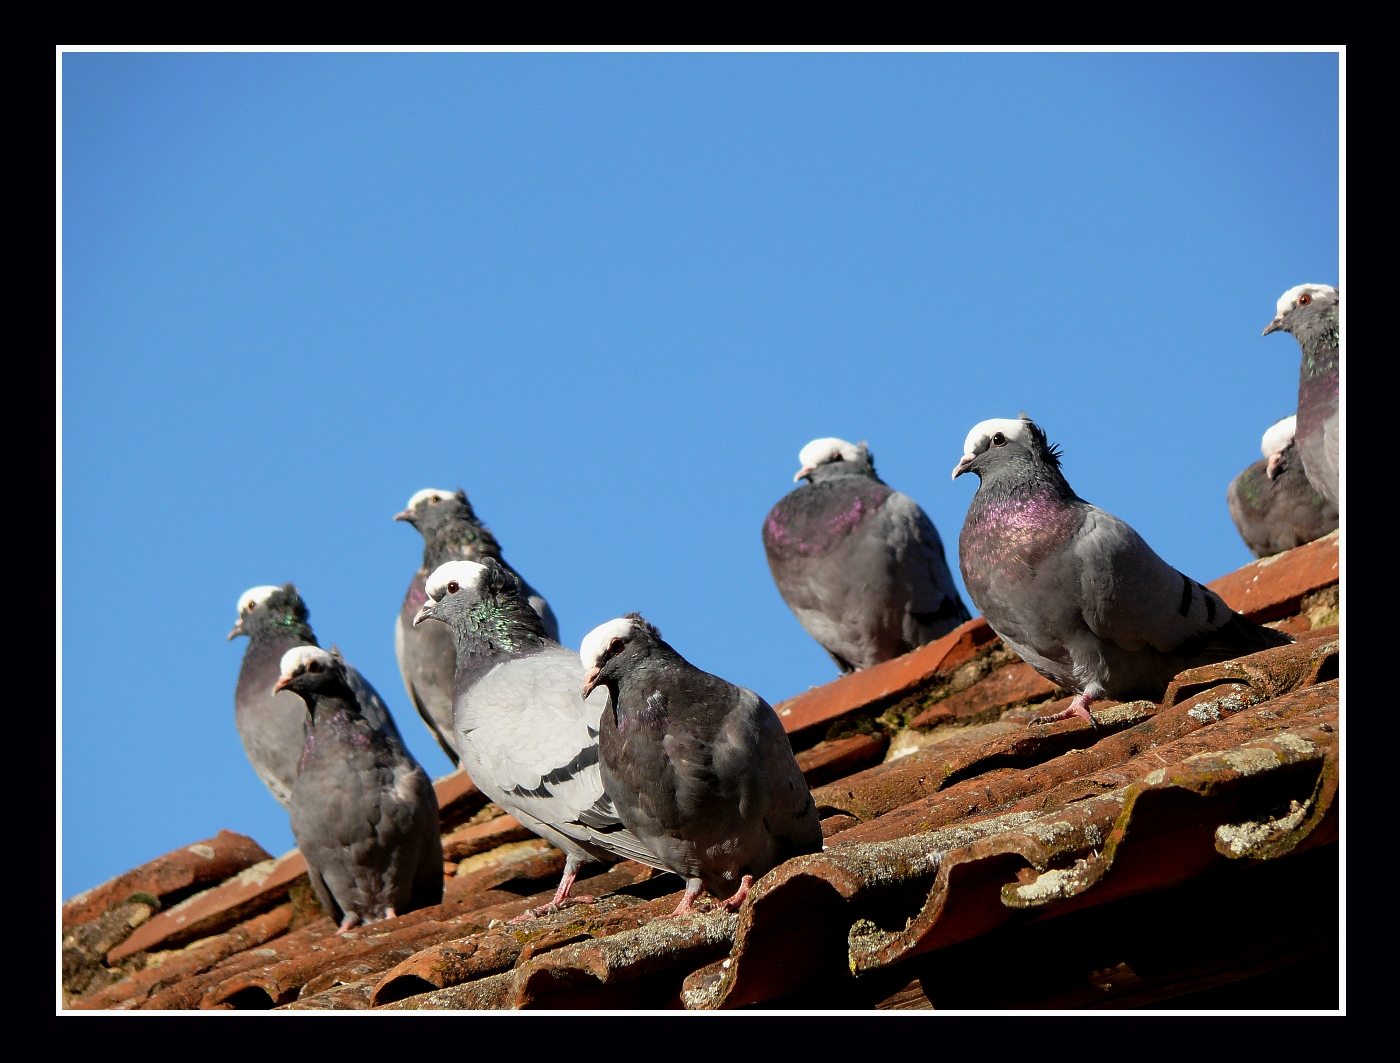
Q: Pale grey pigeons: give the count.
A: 1